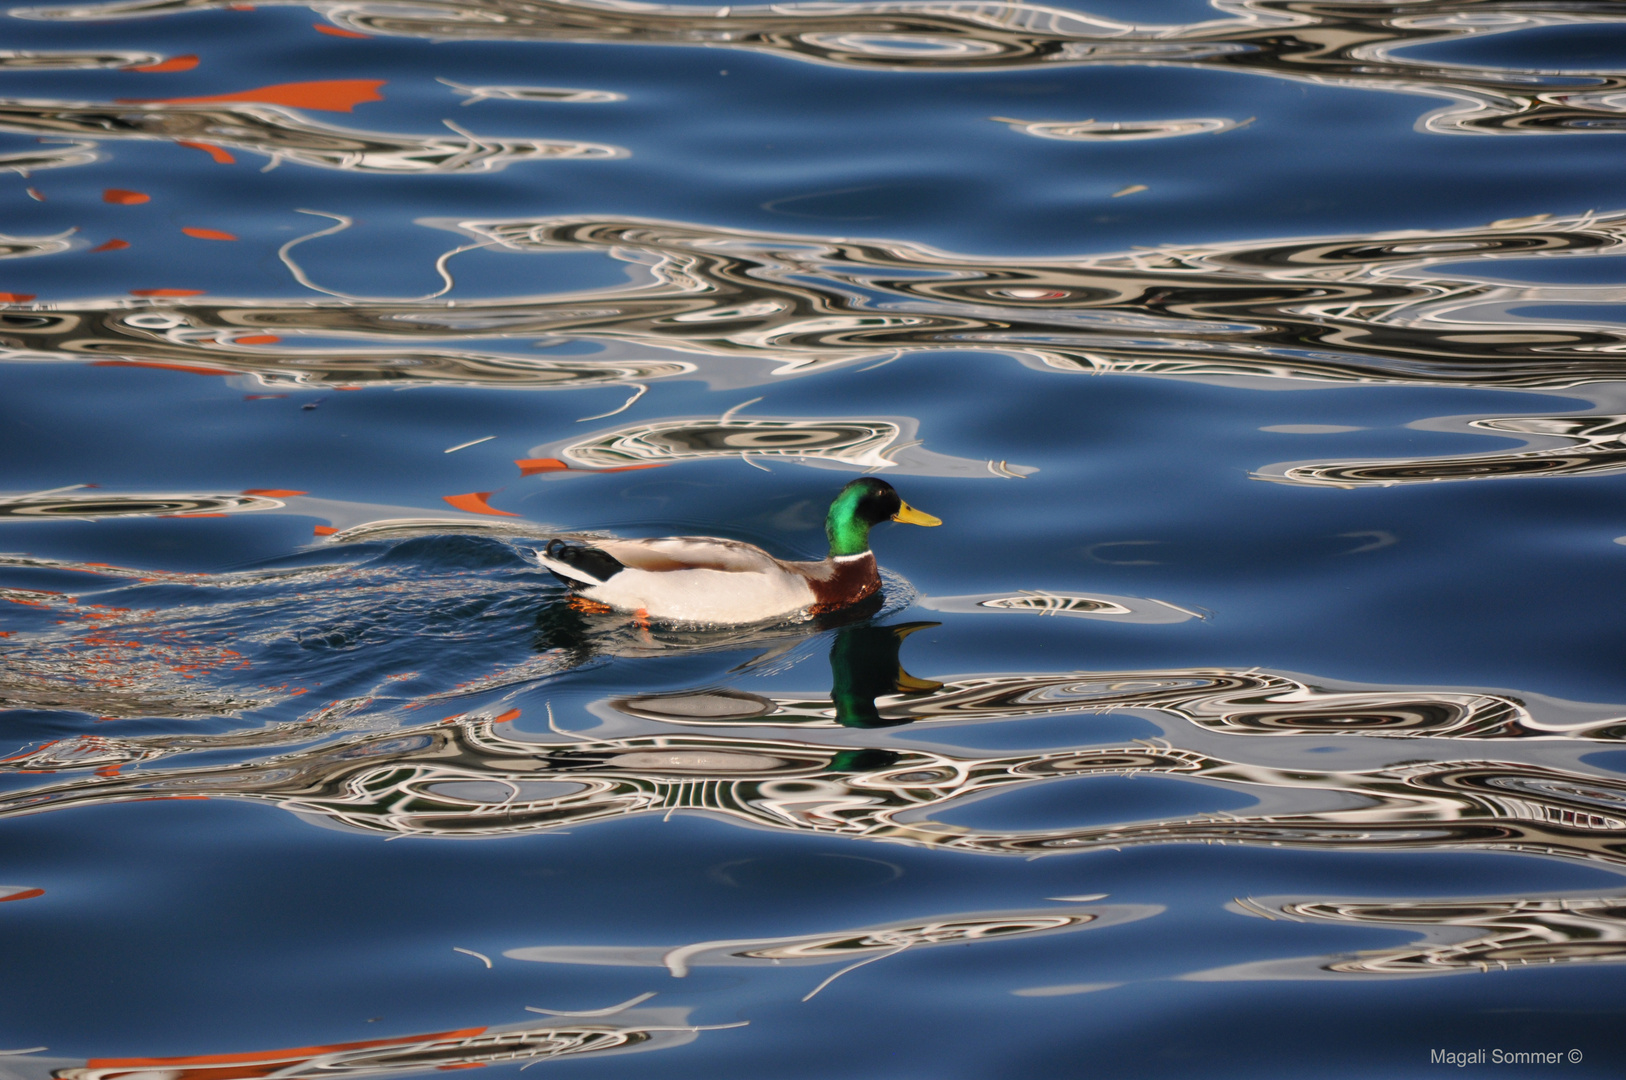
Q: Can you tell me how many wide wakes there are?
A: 1